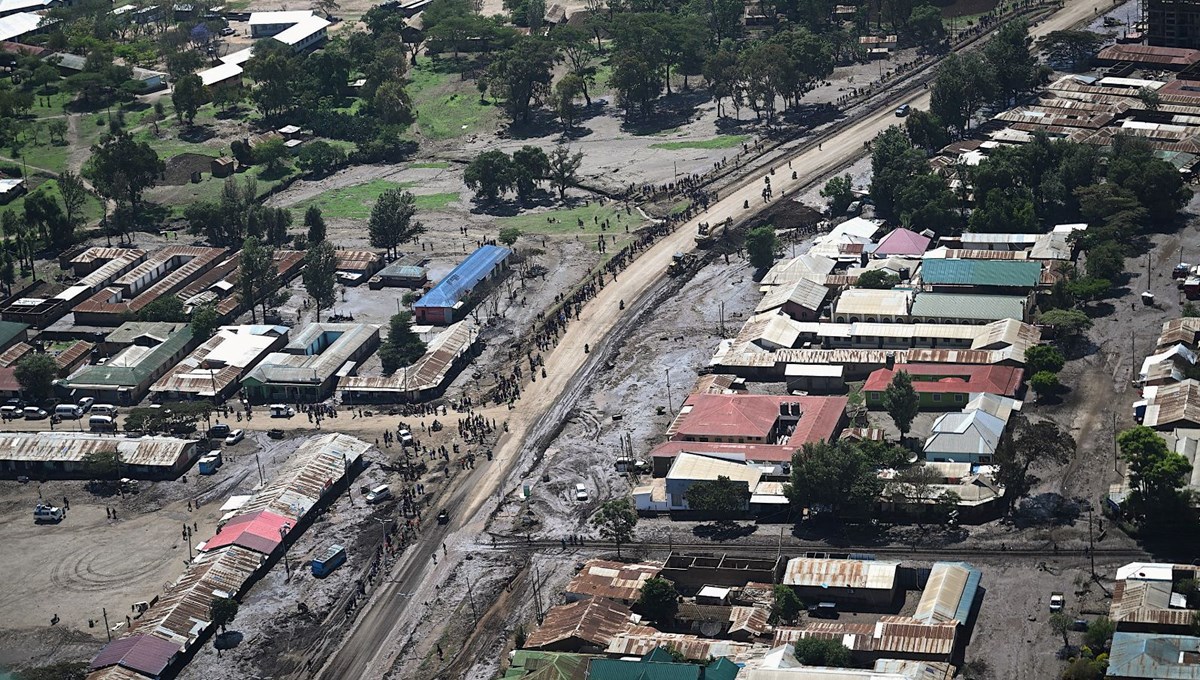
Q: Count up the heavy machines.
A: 2